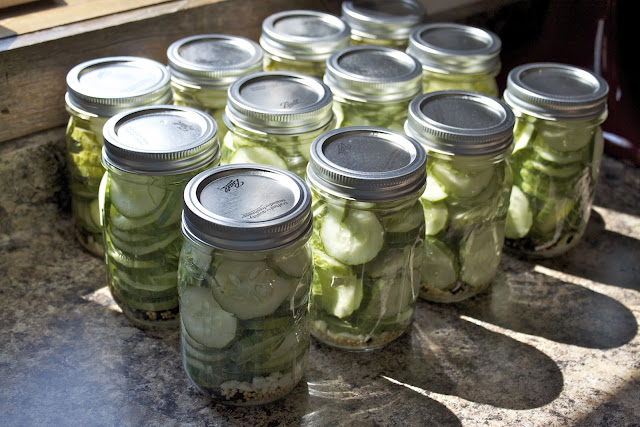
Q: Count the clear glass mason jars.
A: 12